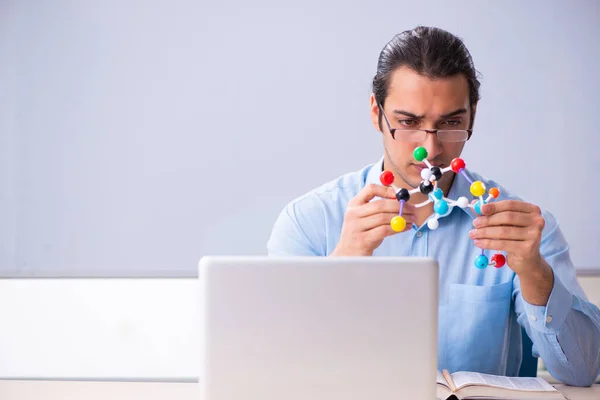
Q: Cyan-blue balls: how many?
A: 4